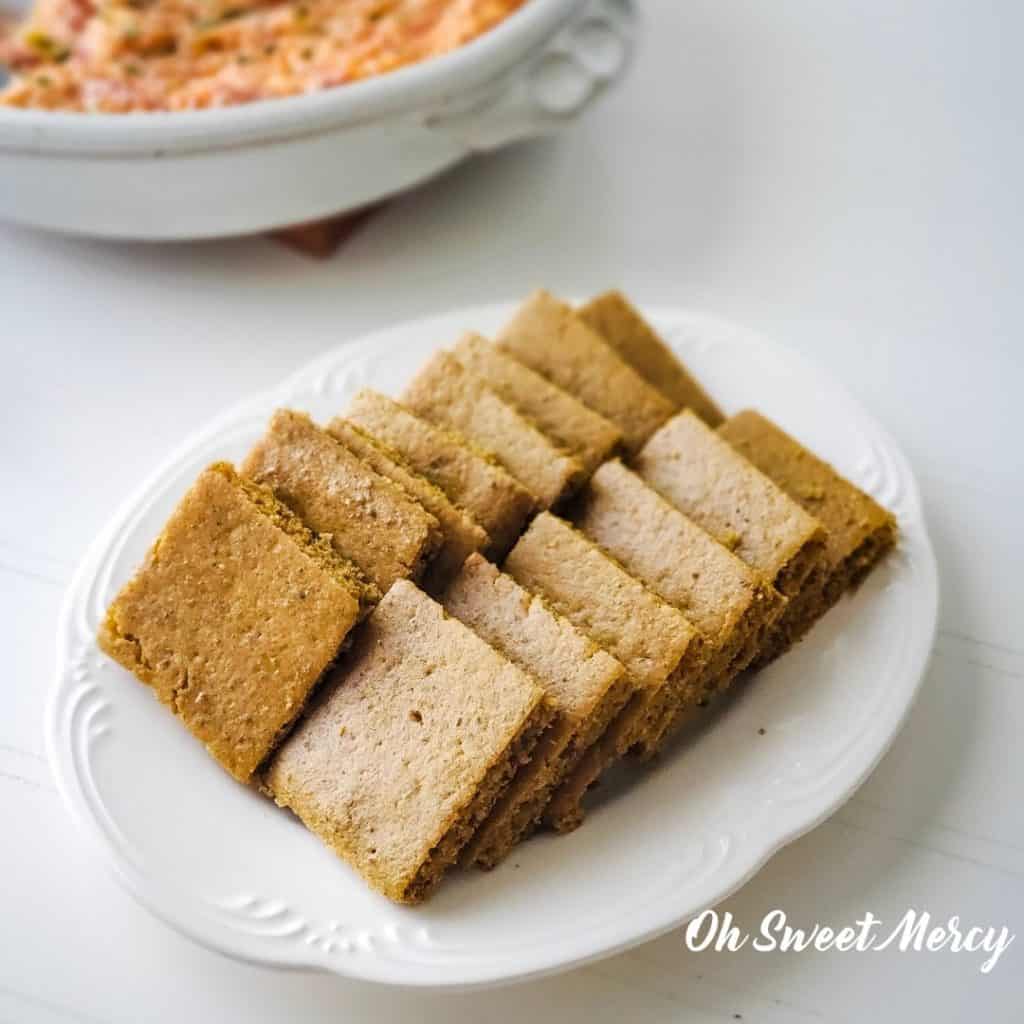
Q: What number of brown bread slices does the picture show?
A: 14